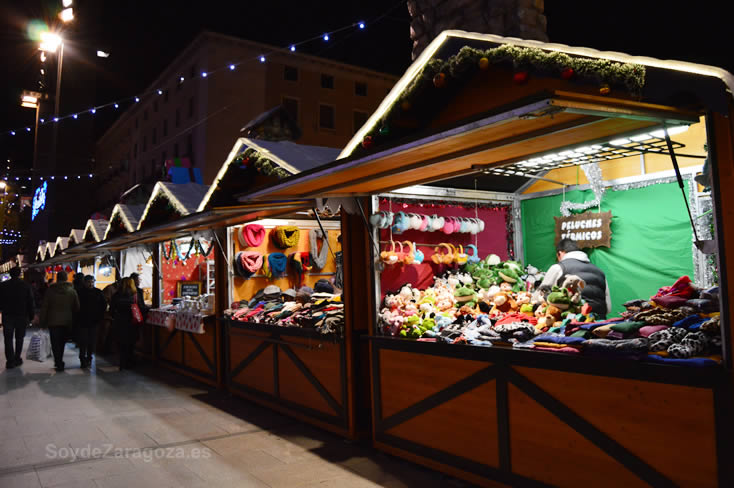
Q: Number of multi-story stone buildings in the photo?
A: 1